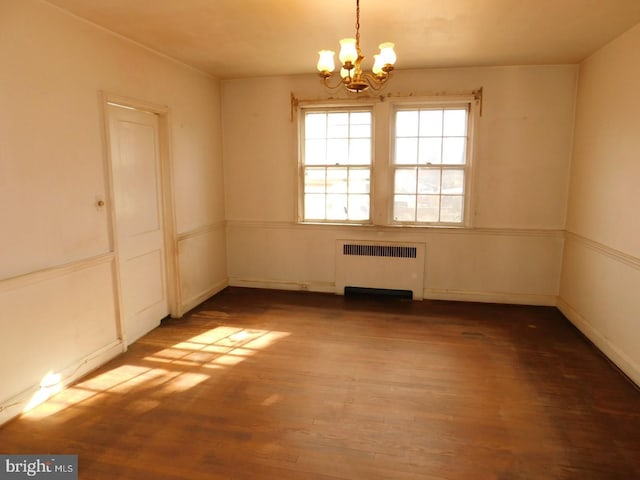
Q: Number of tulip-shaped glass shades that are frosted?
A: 5